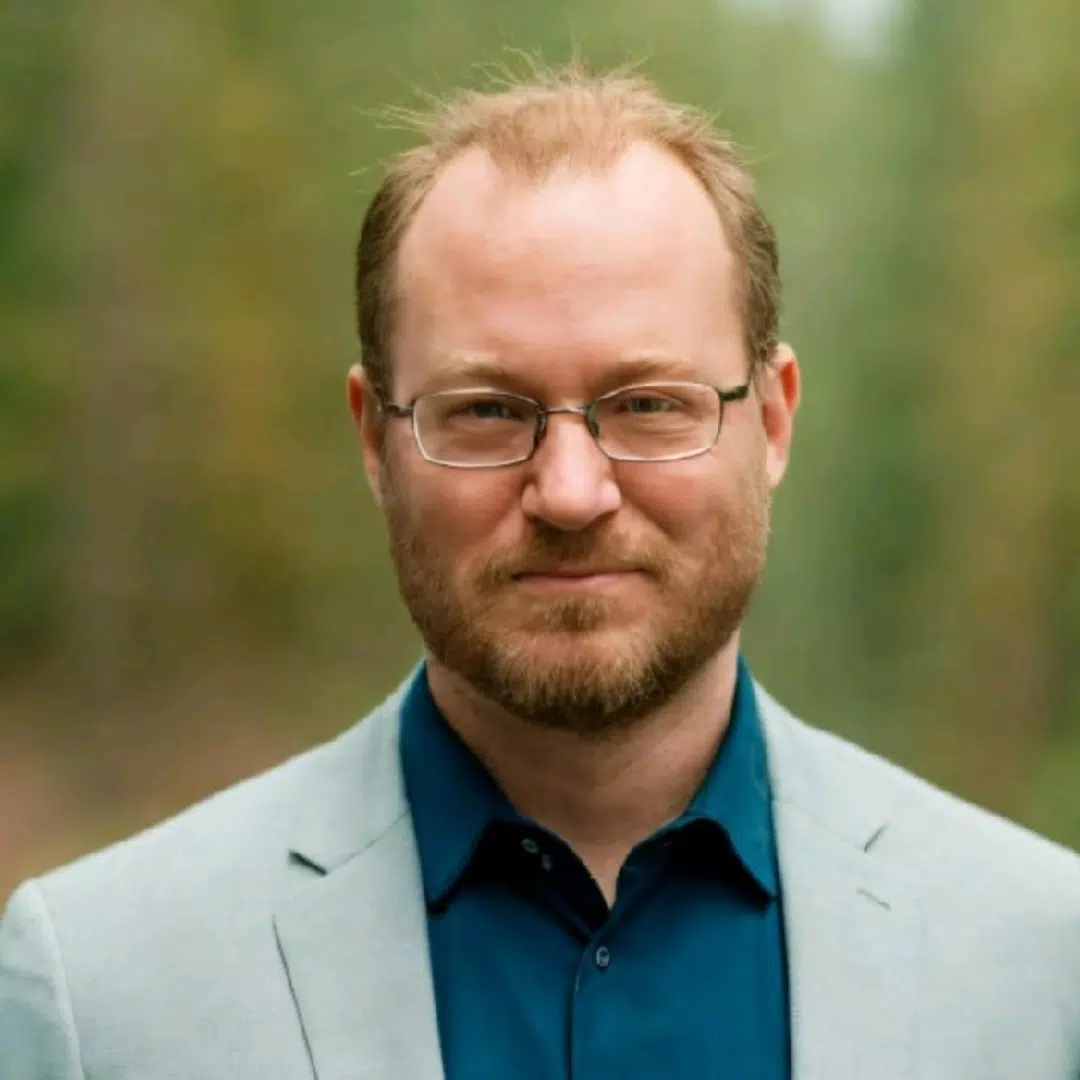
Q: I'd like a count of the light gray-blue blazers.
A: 1